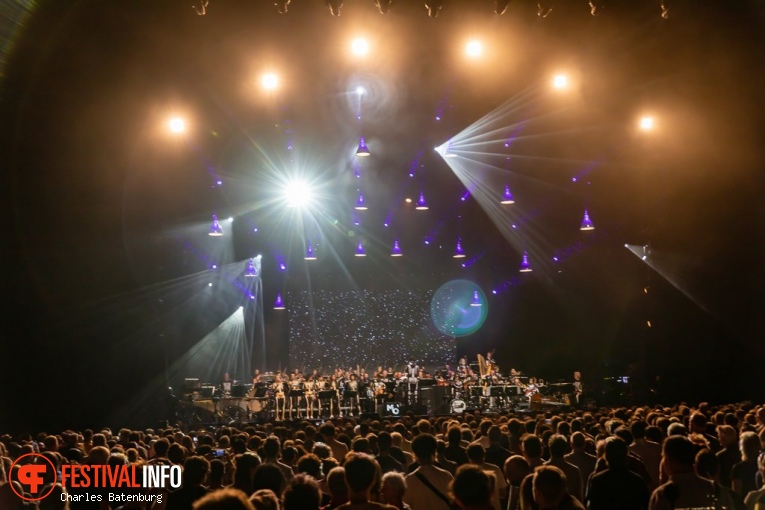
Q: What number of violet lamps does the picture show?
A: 14